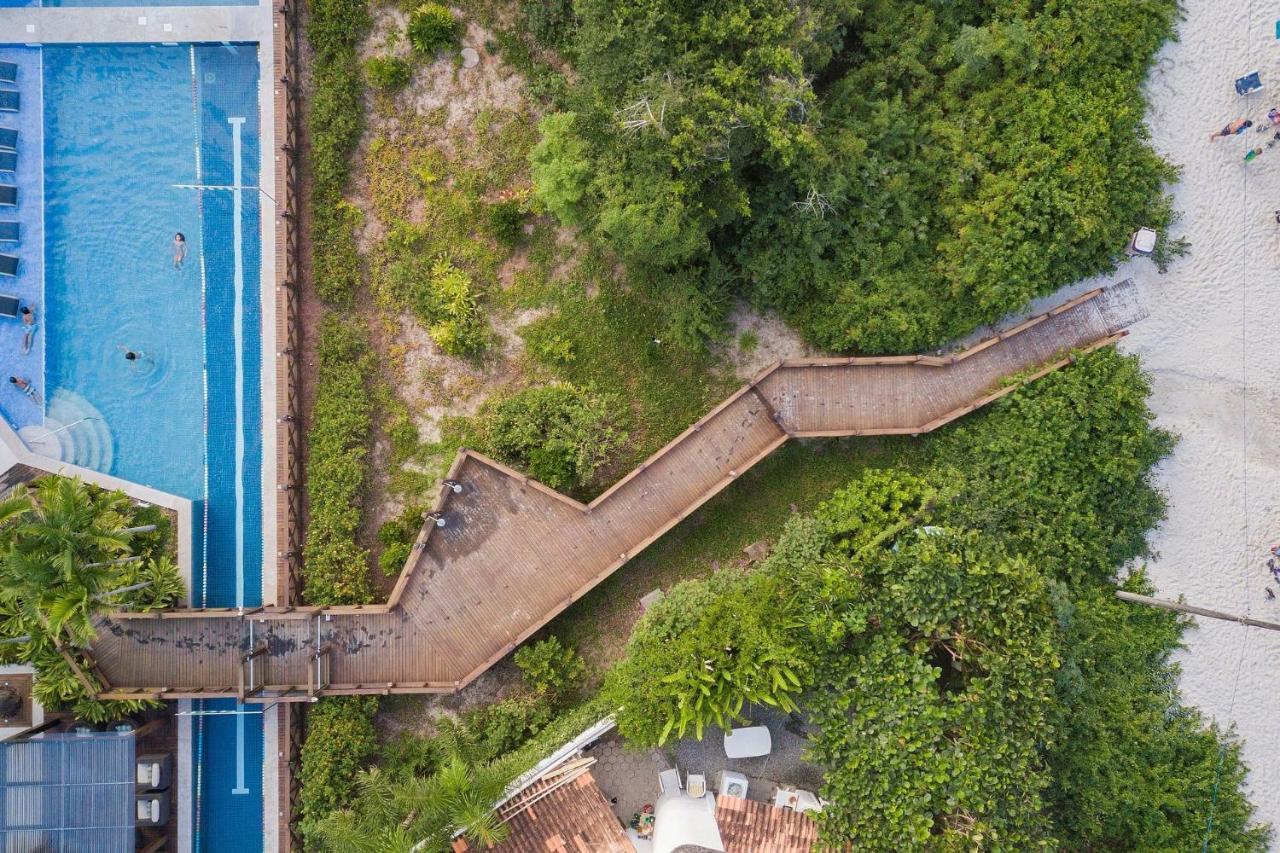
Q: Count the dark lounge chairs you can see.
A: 8